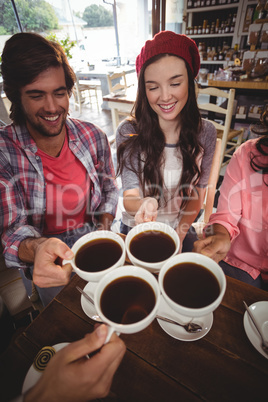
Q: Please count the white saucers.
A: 4